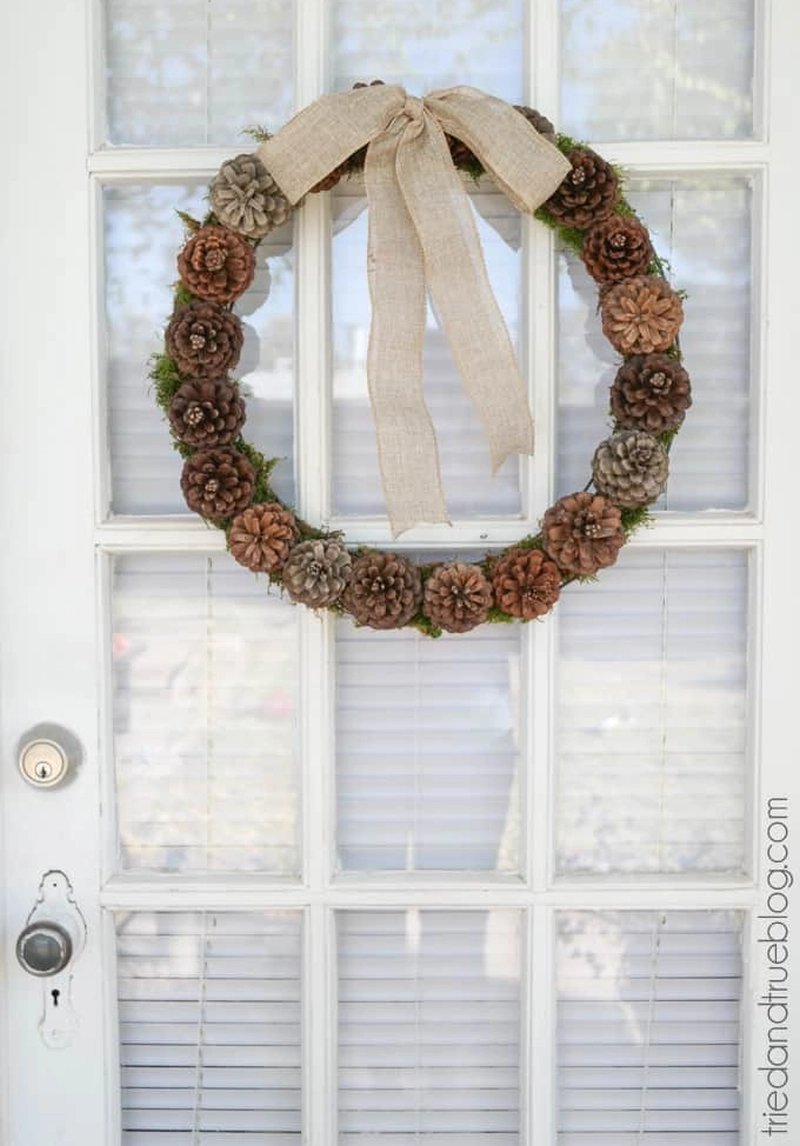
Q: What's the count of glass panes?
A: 12